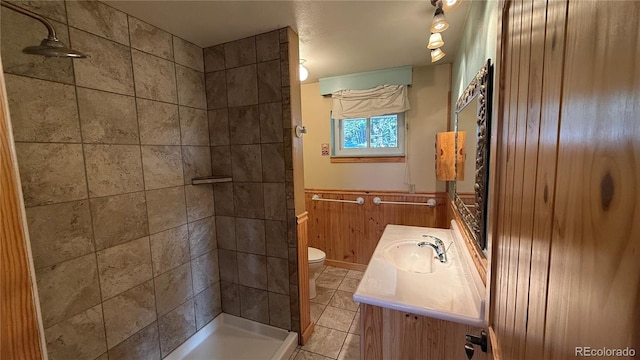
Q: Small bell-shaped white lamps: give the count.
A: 4